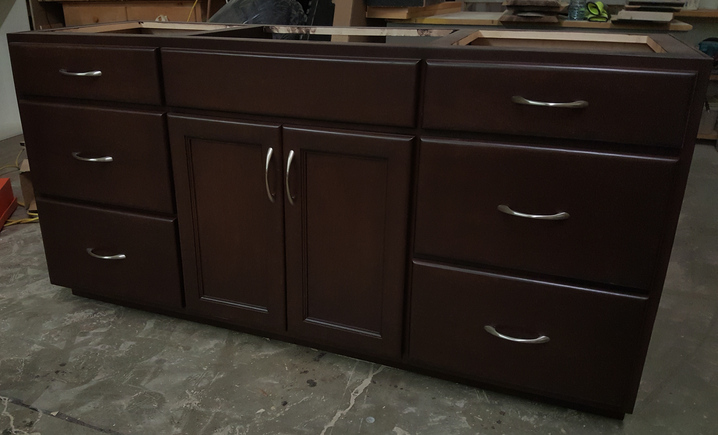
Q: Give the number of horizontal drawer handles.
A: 6